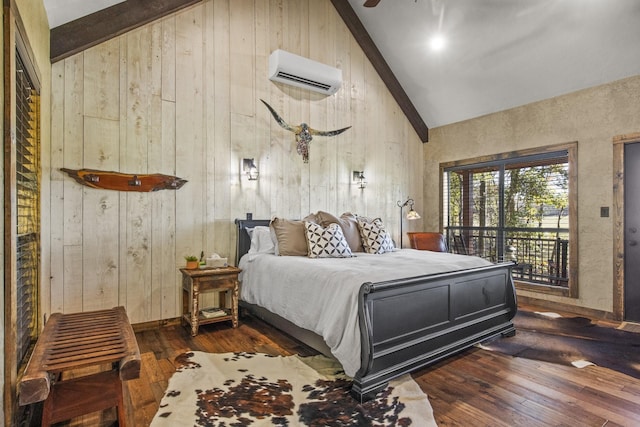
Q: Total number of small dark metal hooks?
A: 3